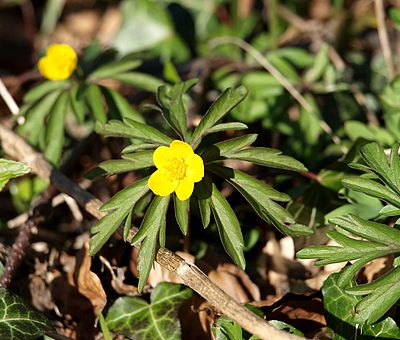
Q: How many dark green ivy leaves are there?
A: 3